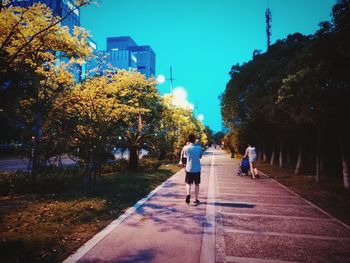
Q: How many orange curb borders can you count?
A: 0